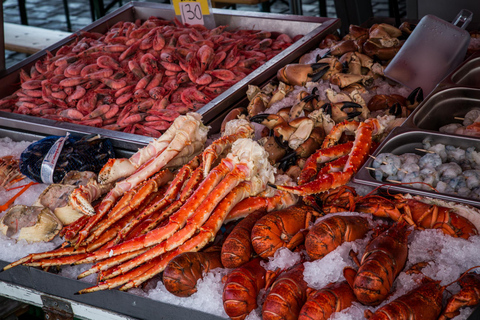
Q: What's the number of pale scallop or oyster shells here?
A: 3